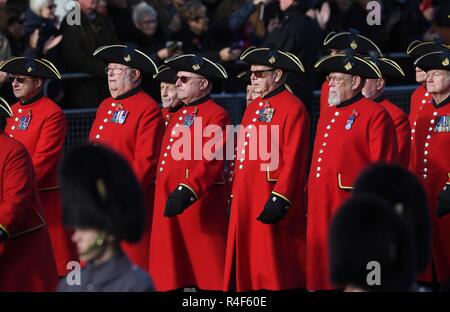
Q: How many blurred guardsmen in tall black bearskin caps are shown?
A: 3